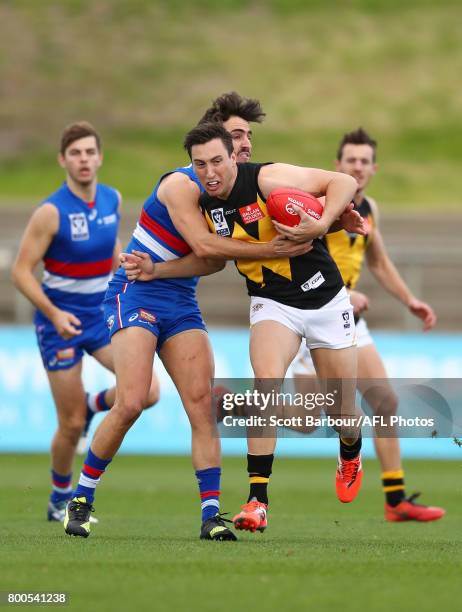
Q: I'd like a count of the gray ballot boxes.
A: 0